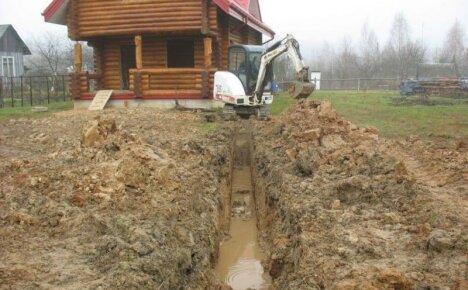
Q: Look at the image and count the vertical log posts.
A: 3